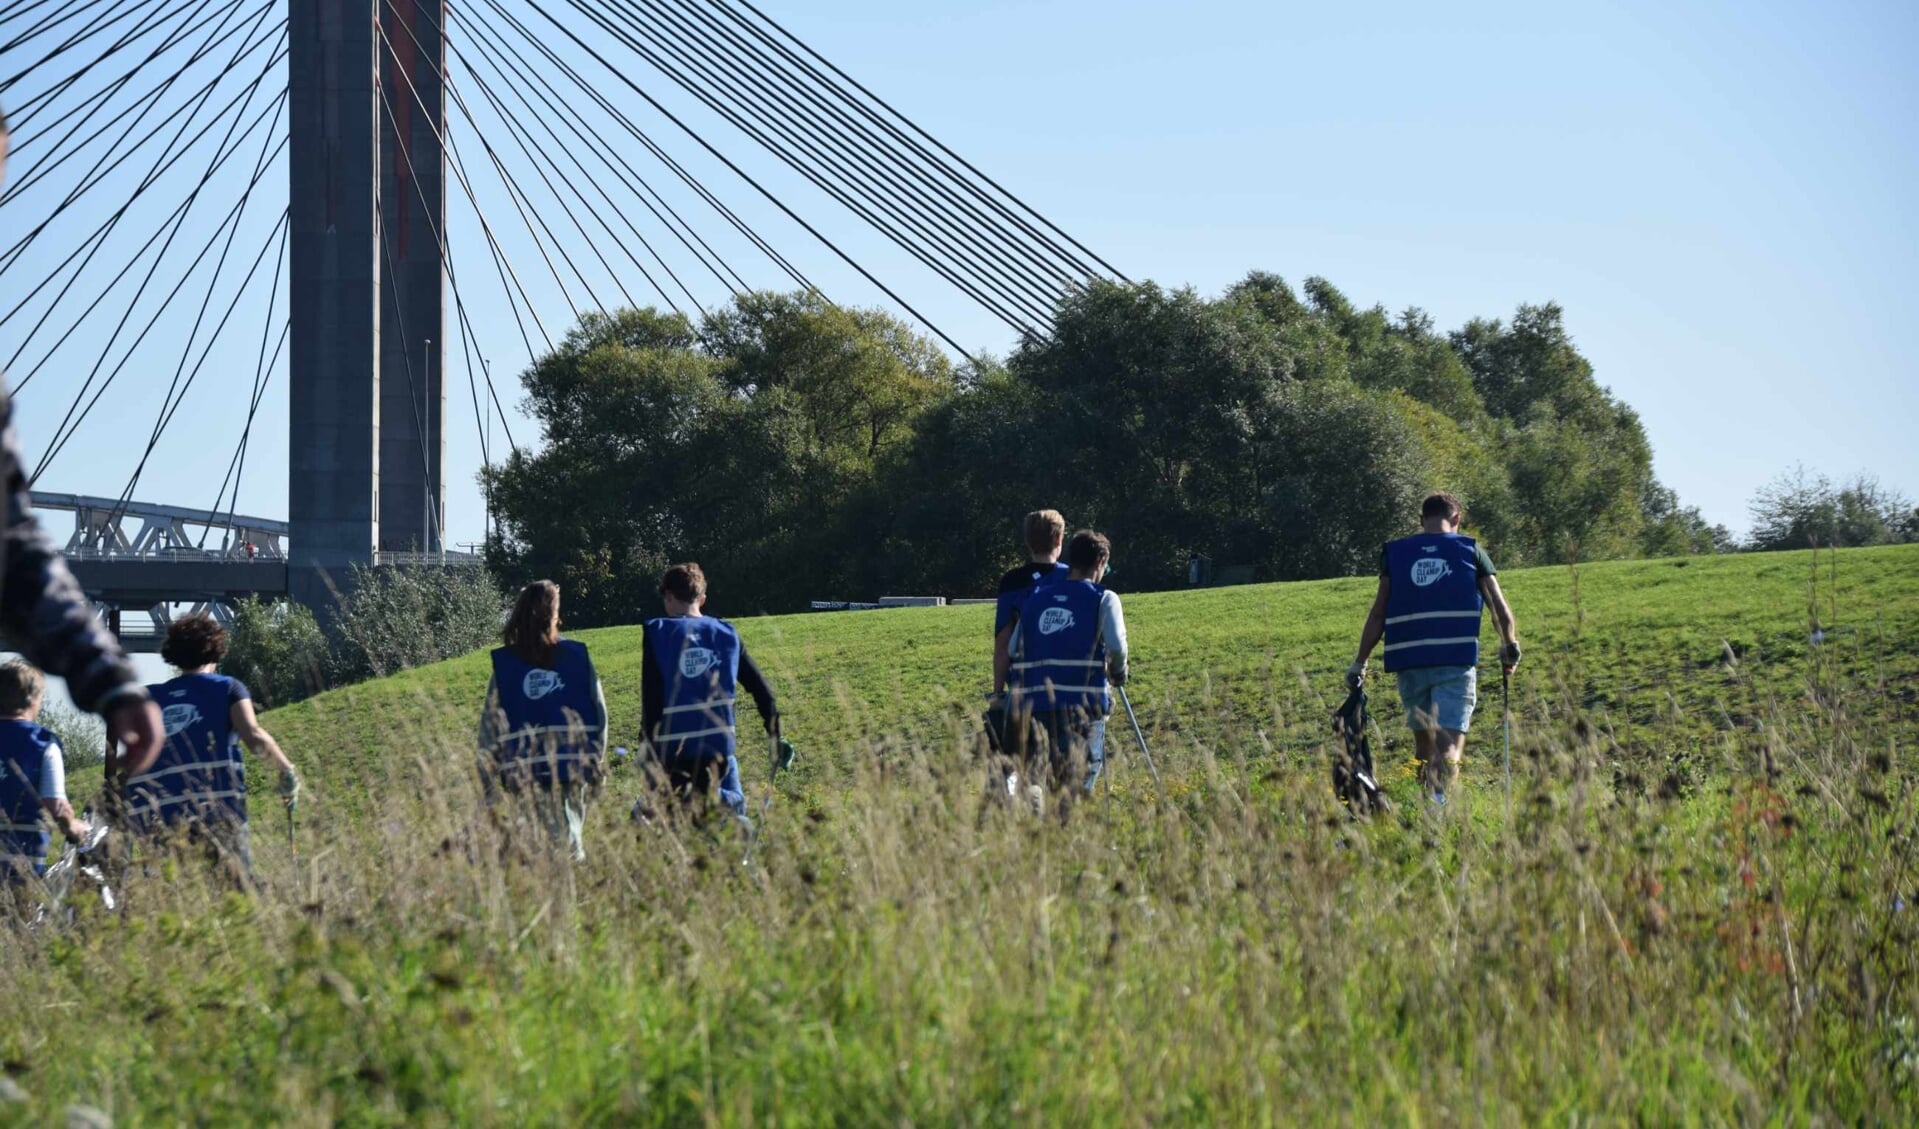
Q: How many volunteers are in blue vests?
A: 7